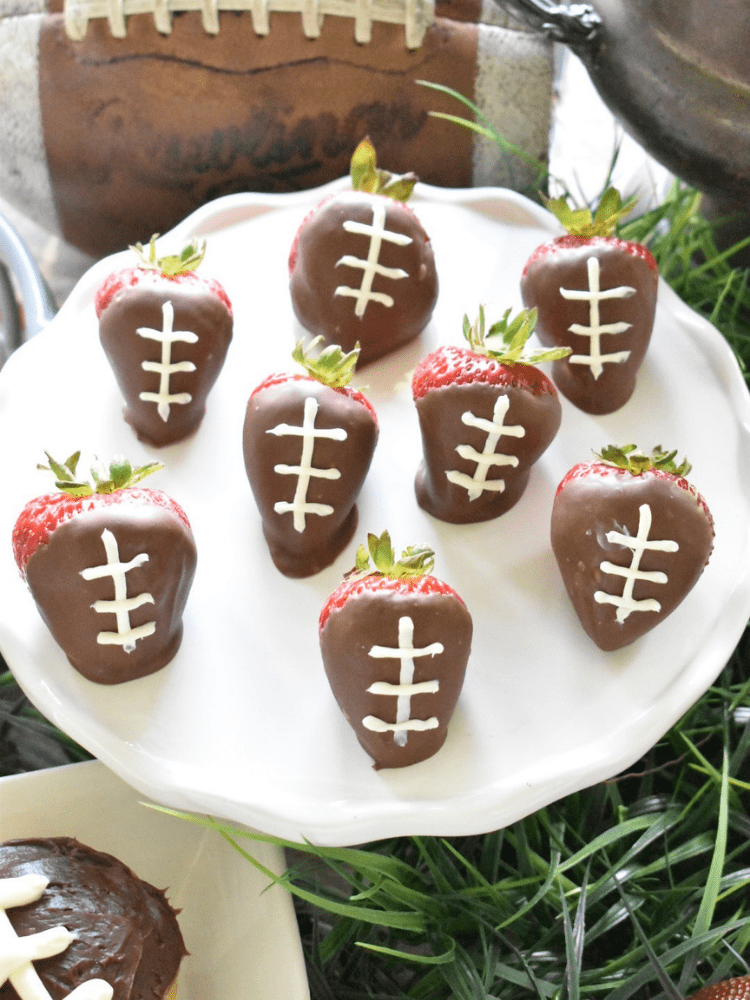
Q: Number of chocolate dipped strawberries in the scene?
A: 8